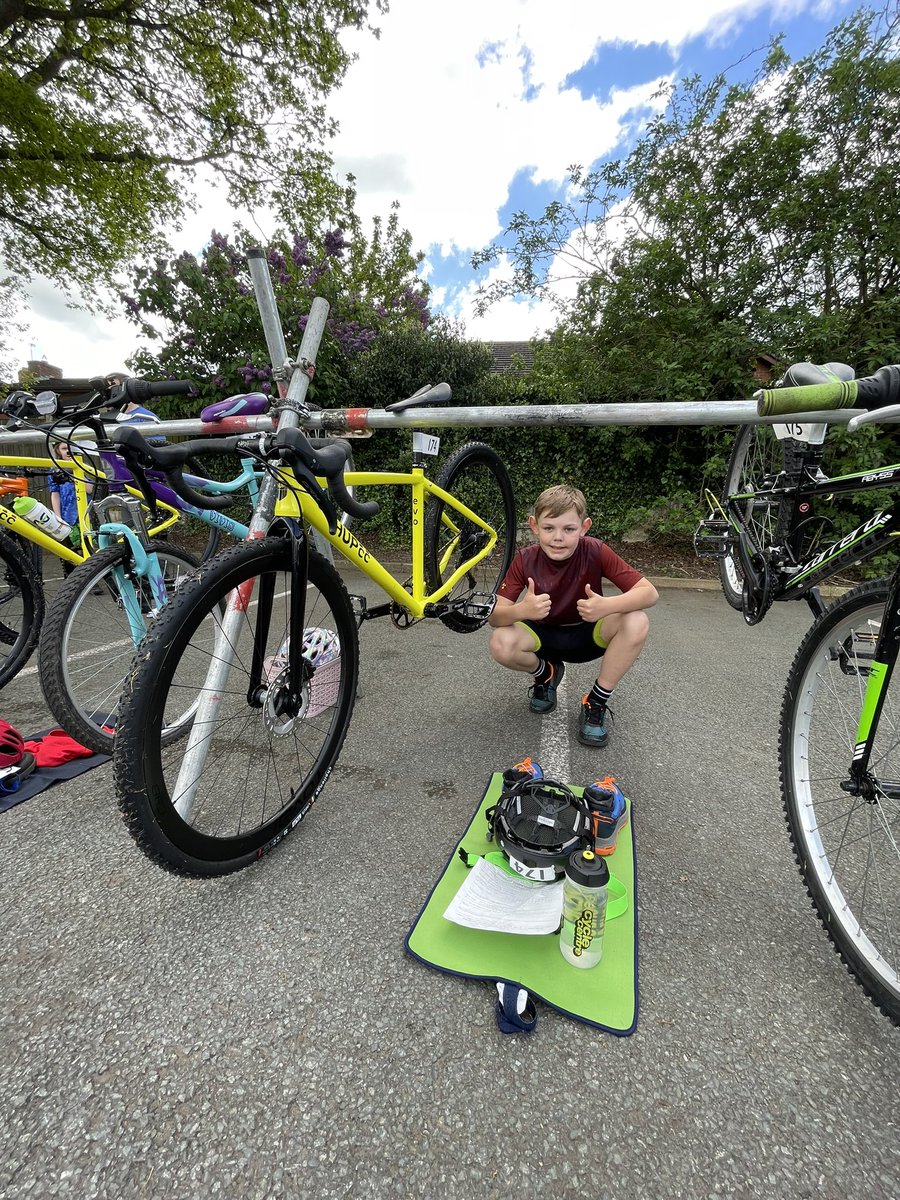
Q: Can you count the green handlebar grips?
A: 1